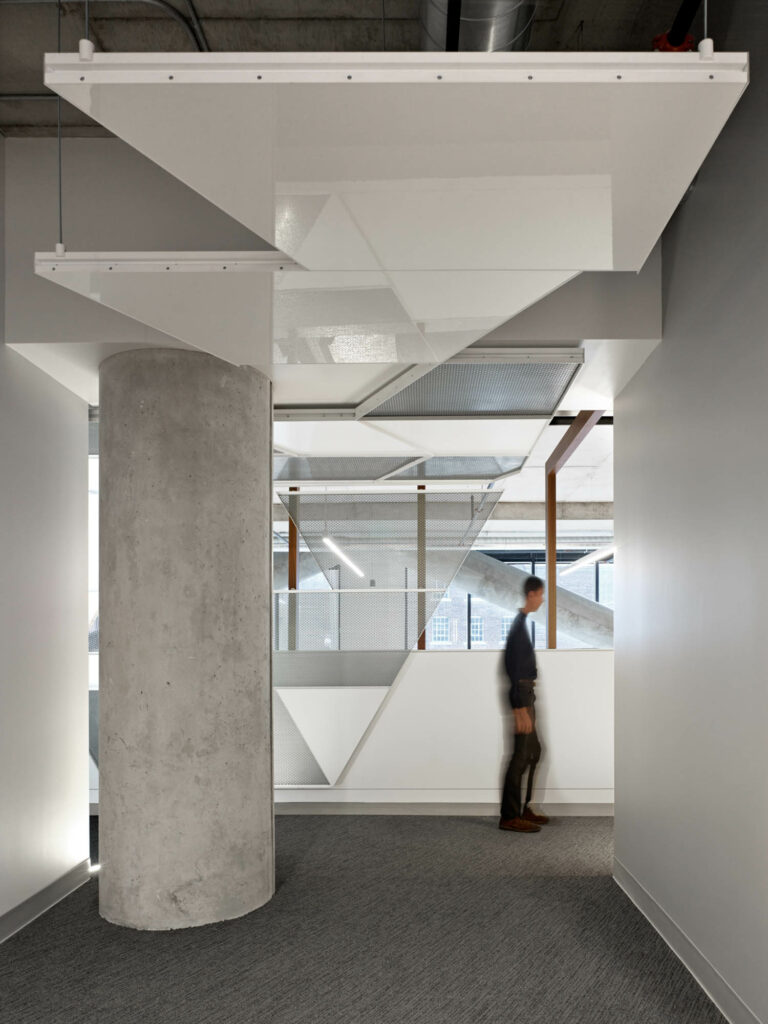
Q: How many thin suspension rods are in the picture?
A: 3